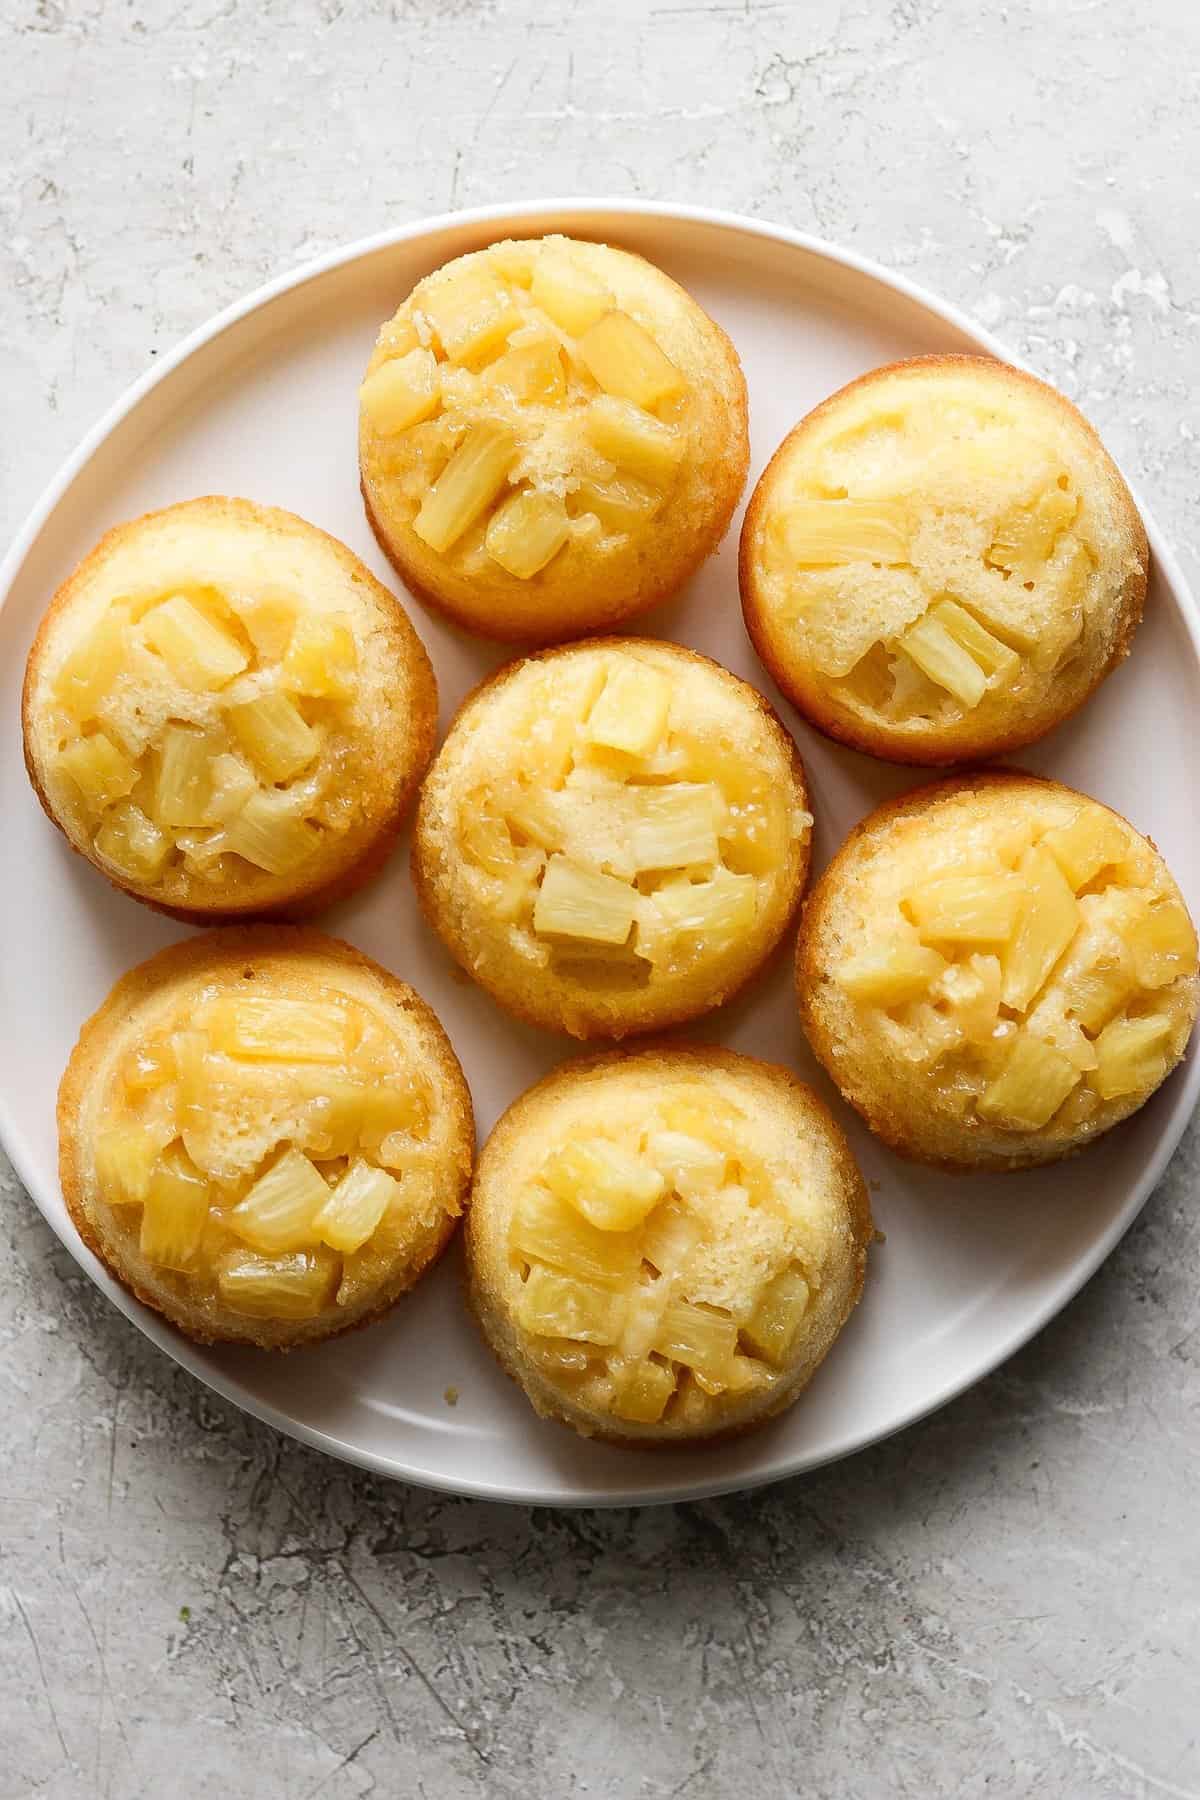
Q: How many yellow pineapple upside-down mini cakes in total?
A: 7